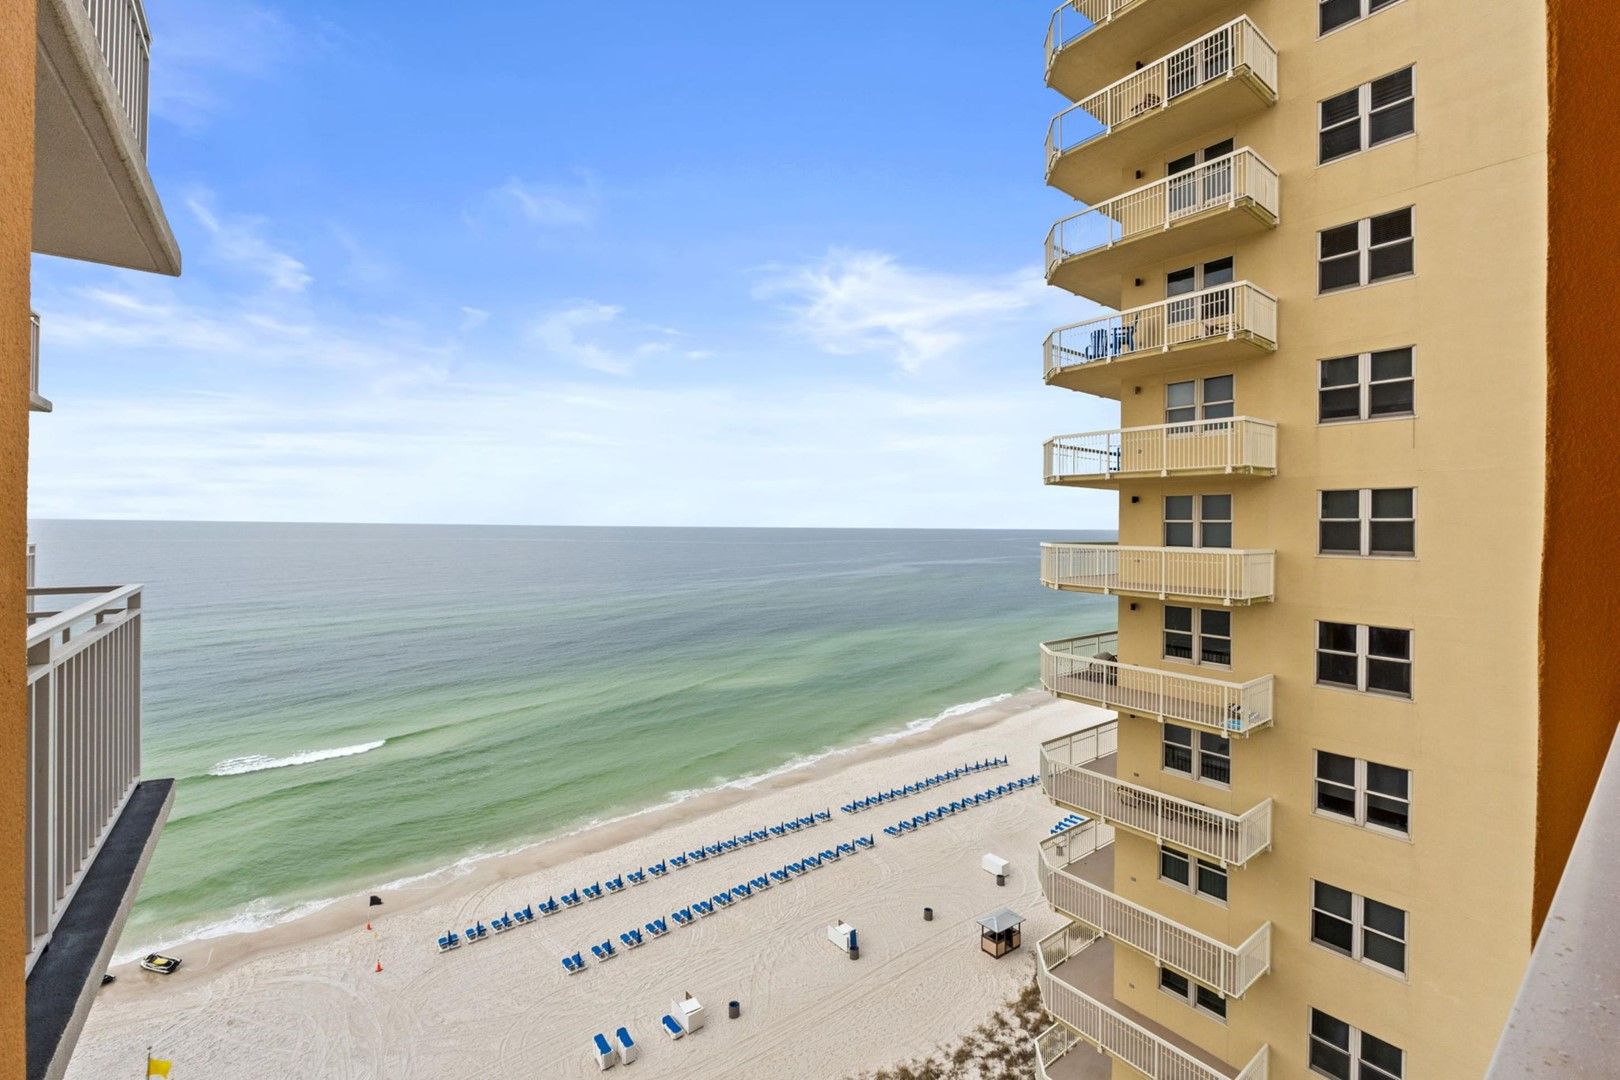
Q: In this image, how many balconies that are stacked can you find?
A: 11